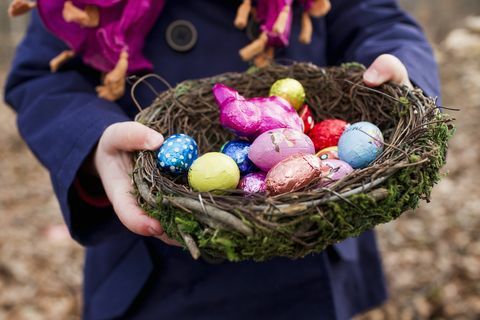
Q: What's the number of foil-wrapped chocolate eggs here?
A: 12